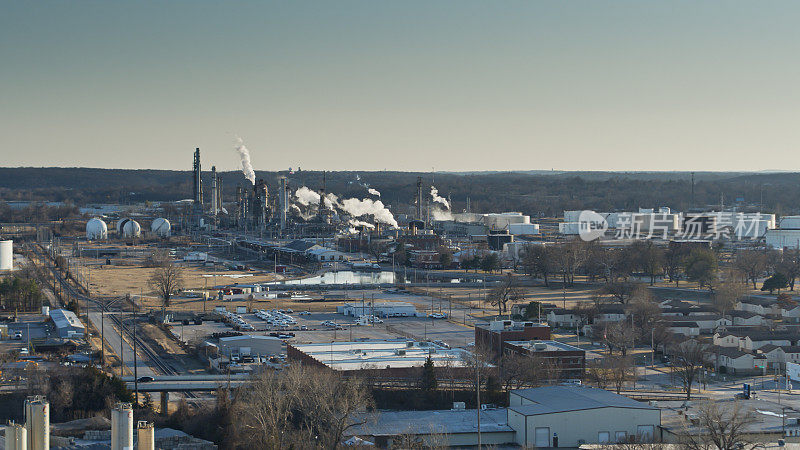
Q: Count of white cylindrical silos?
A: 4